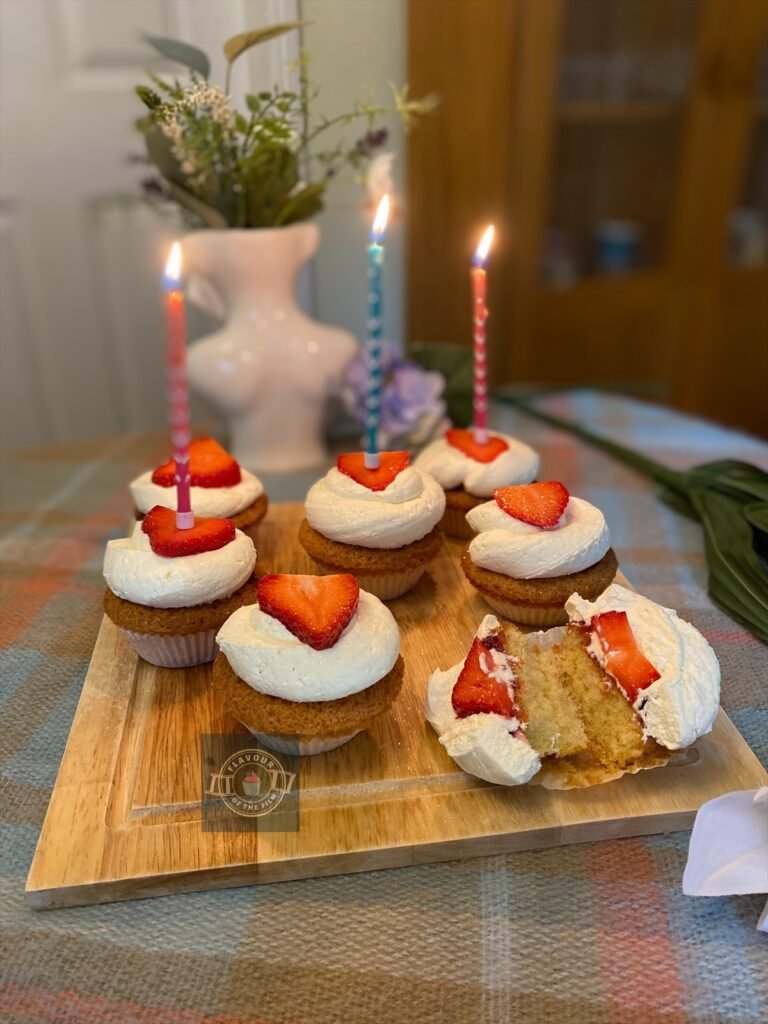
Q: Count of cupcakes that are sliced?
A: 1